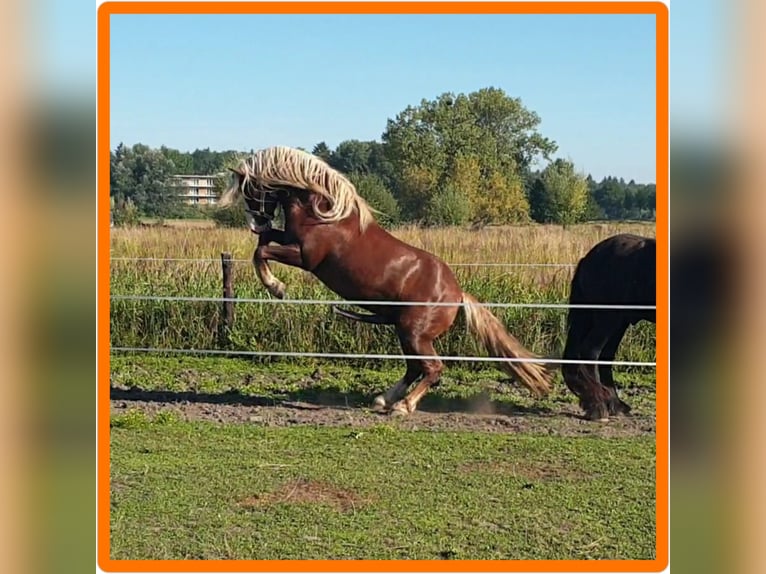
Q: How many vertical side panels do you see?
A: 2